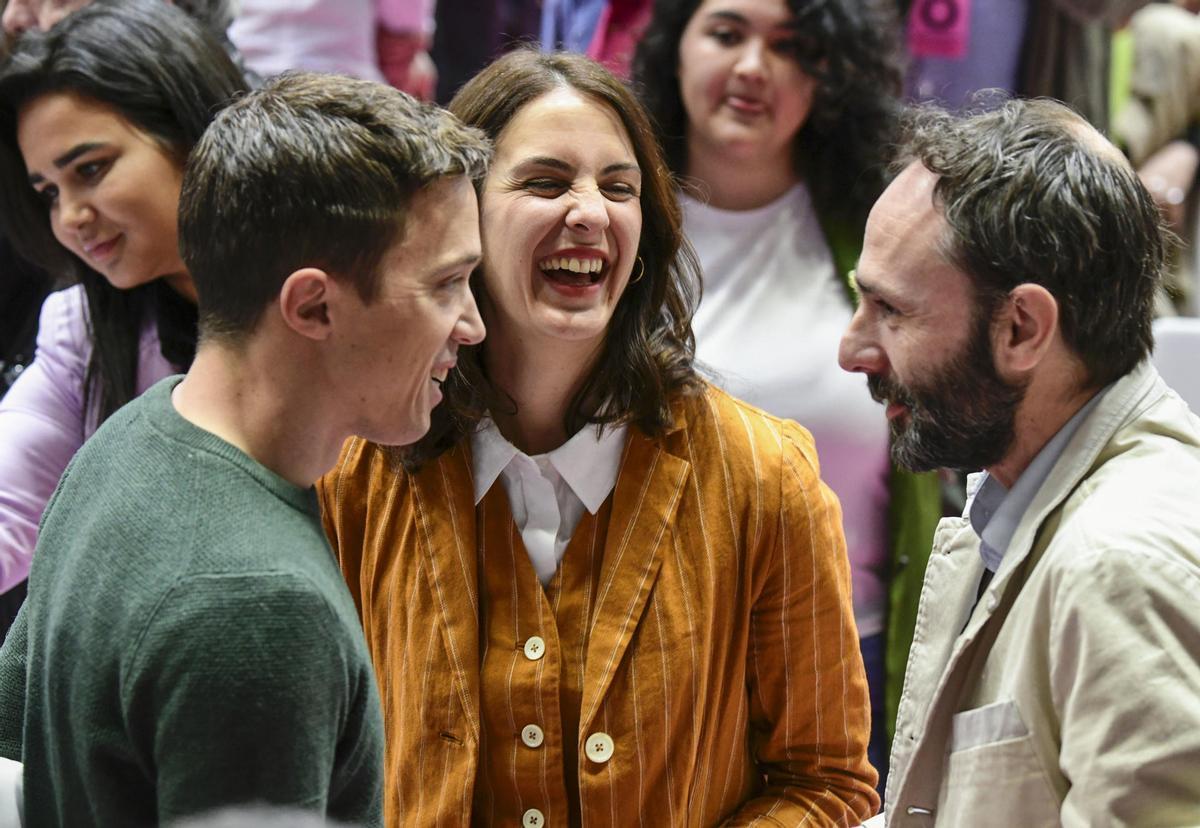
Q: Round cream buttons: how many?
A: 4